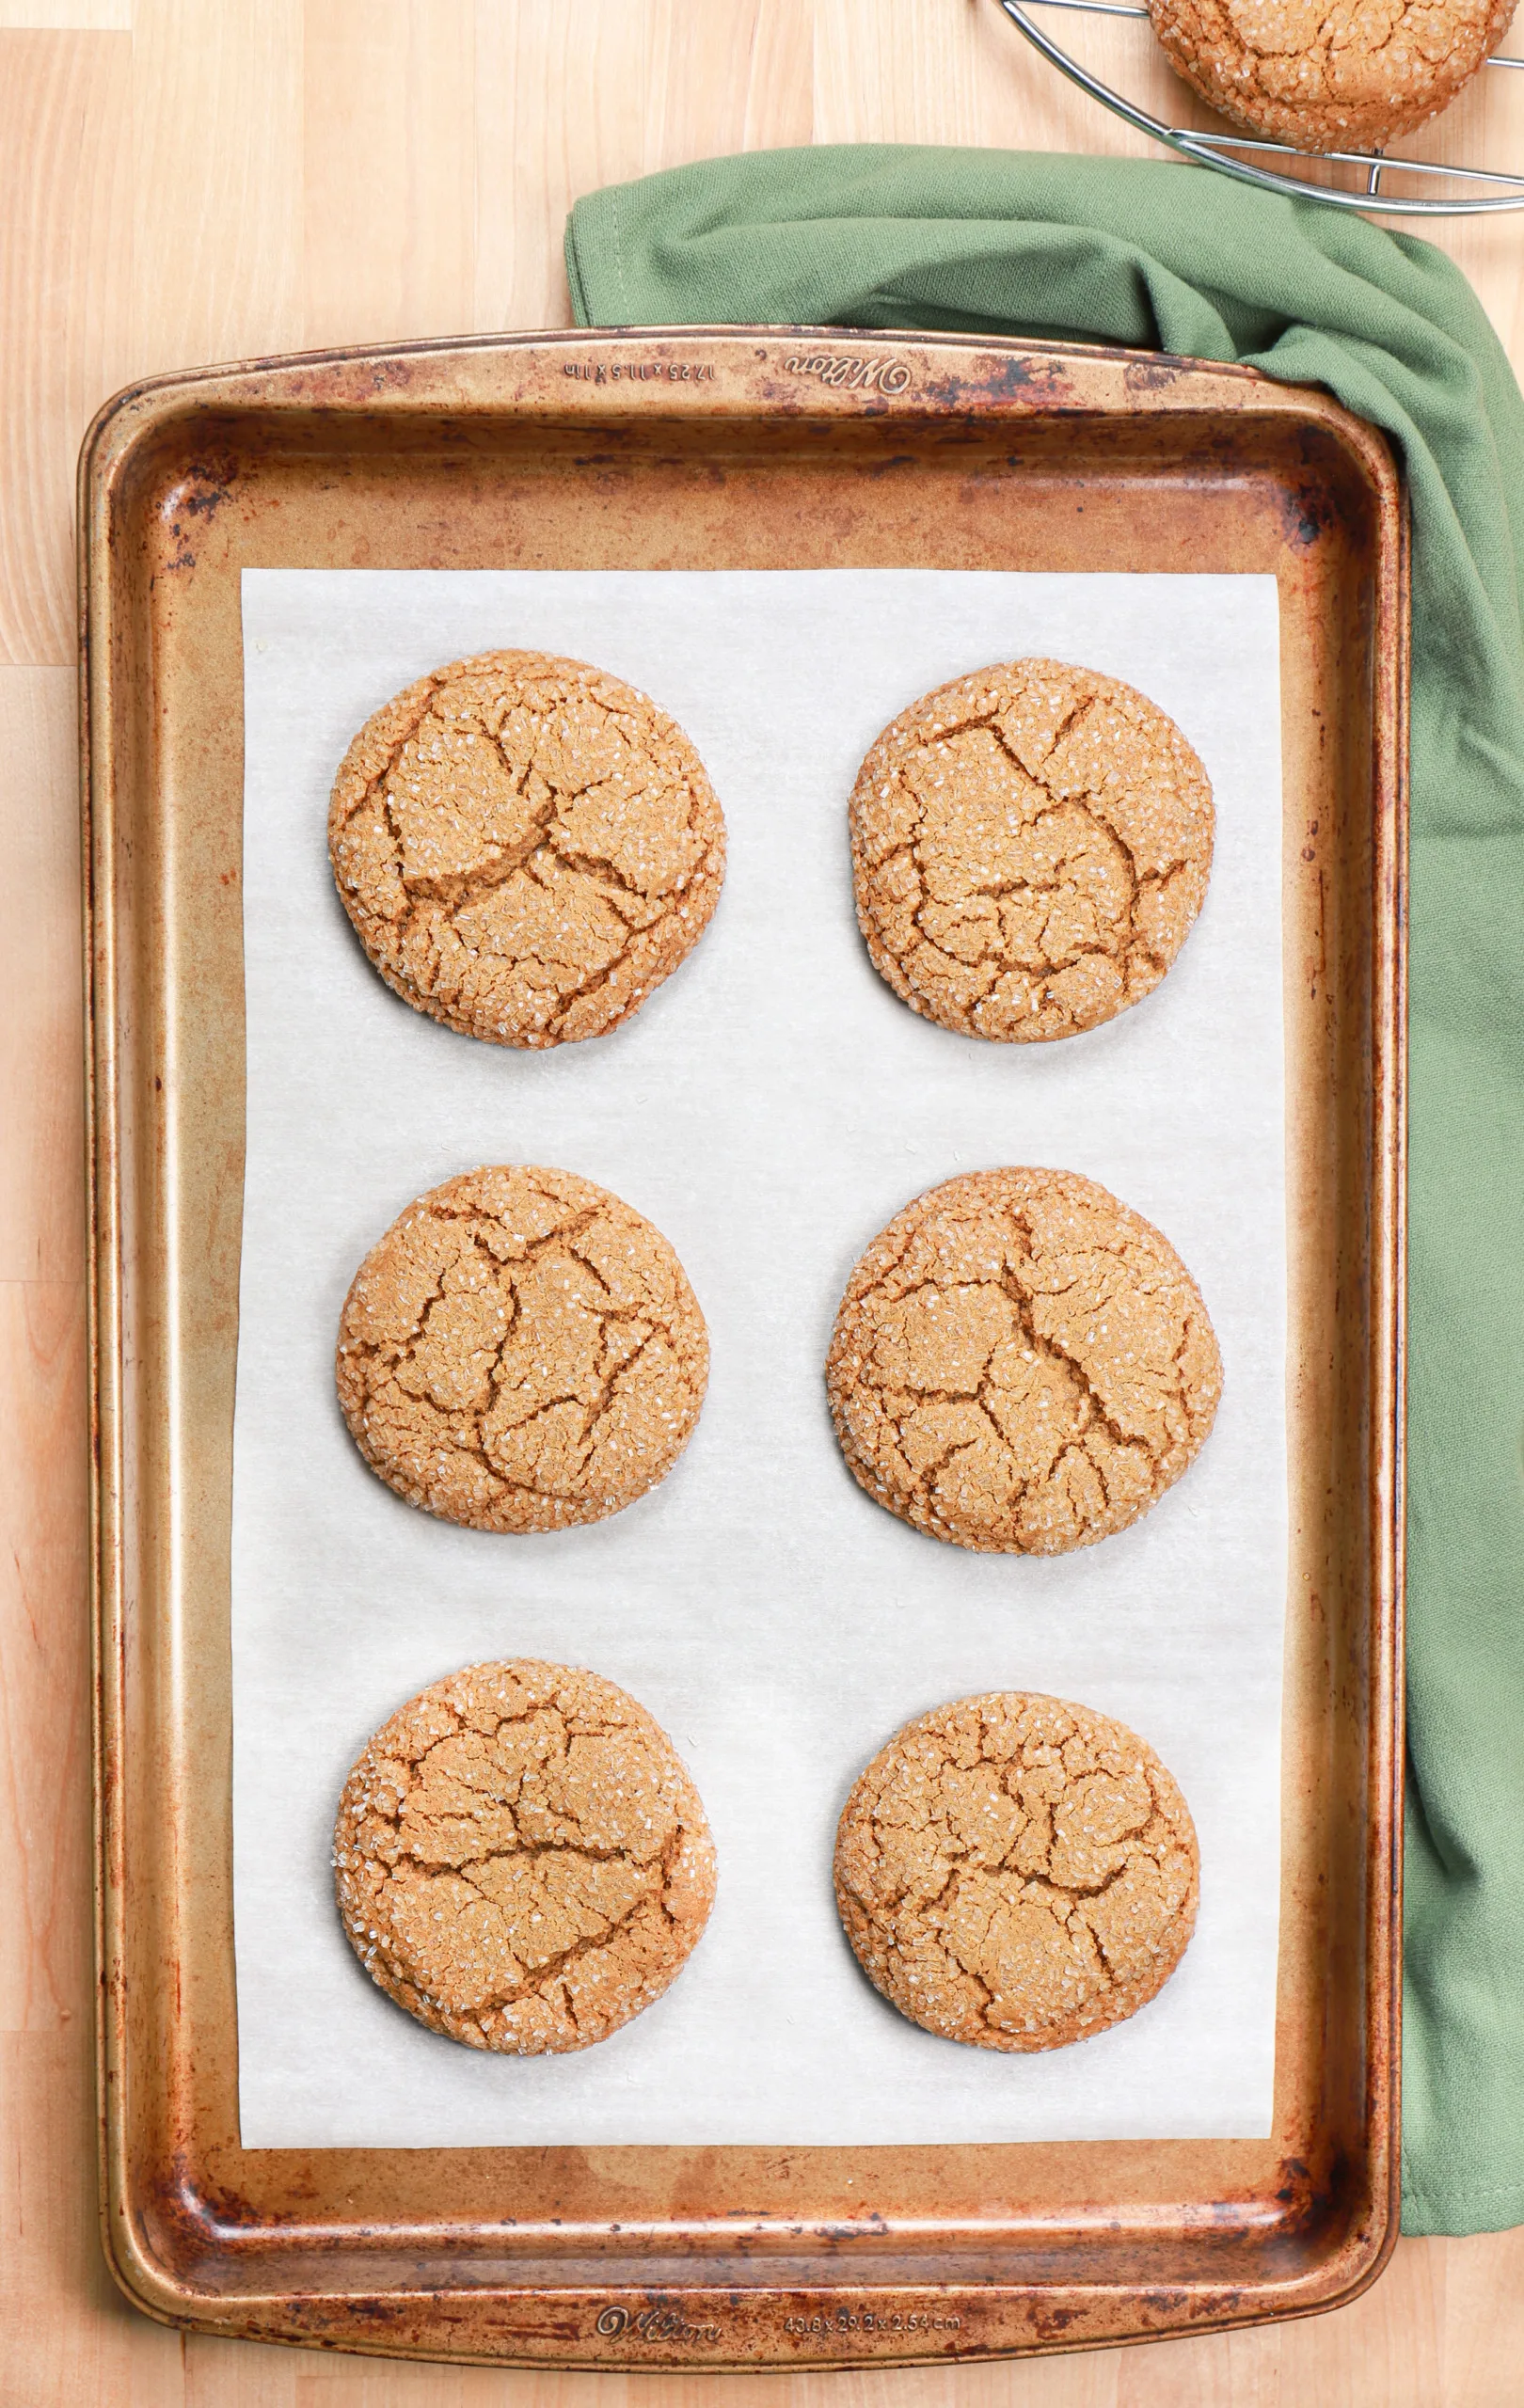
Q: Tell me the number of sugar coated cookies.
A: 7